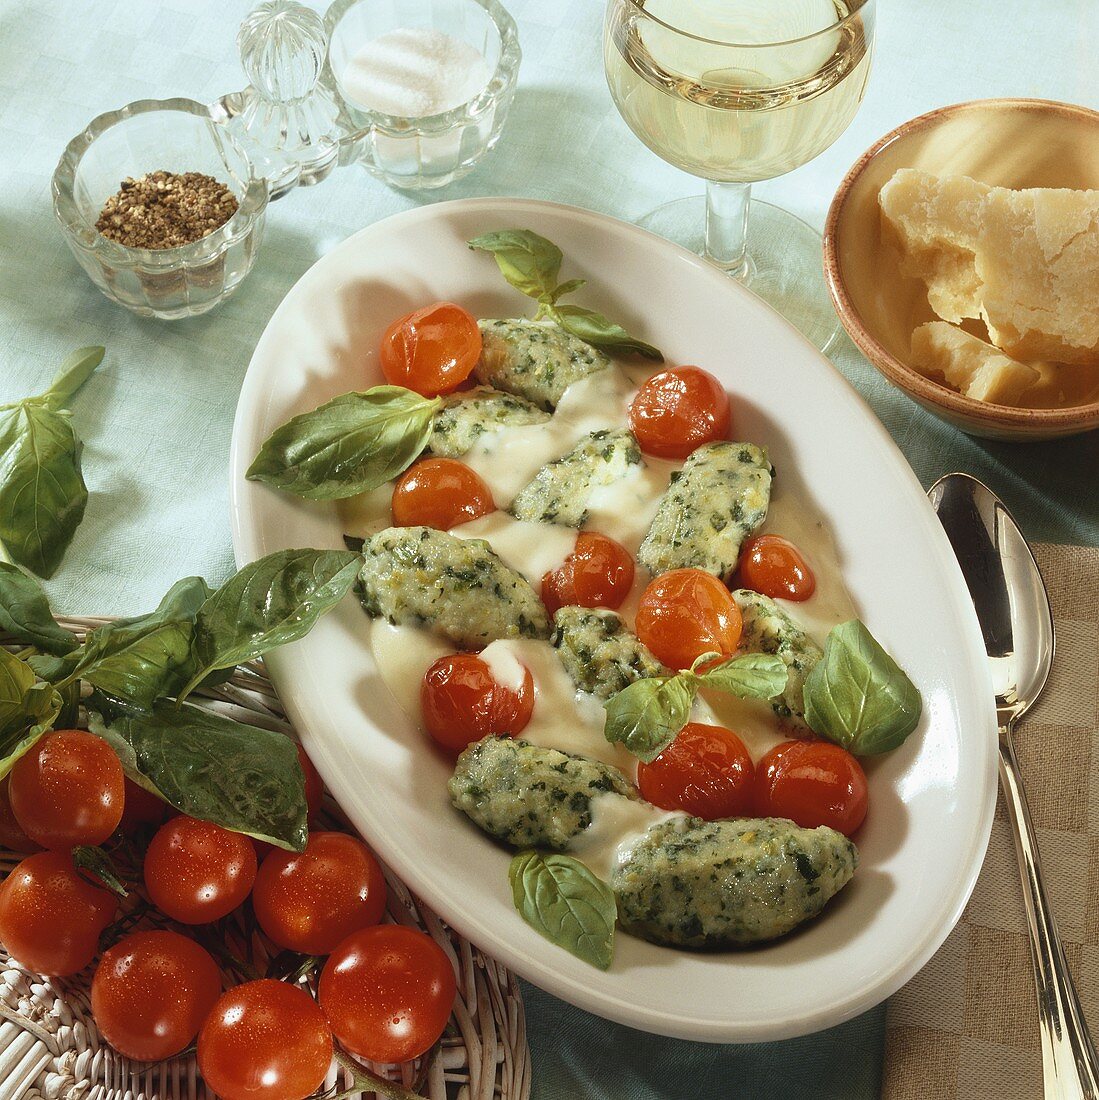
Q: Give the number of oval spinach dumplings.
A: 9